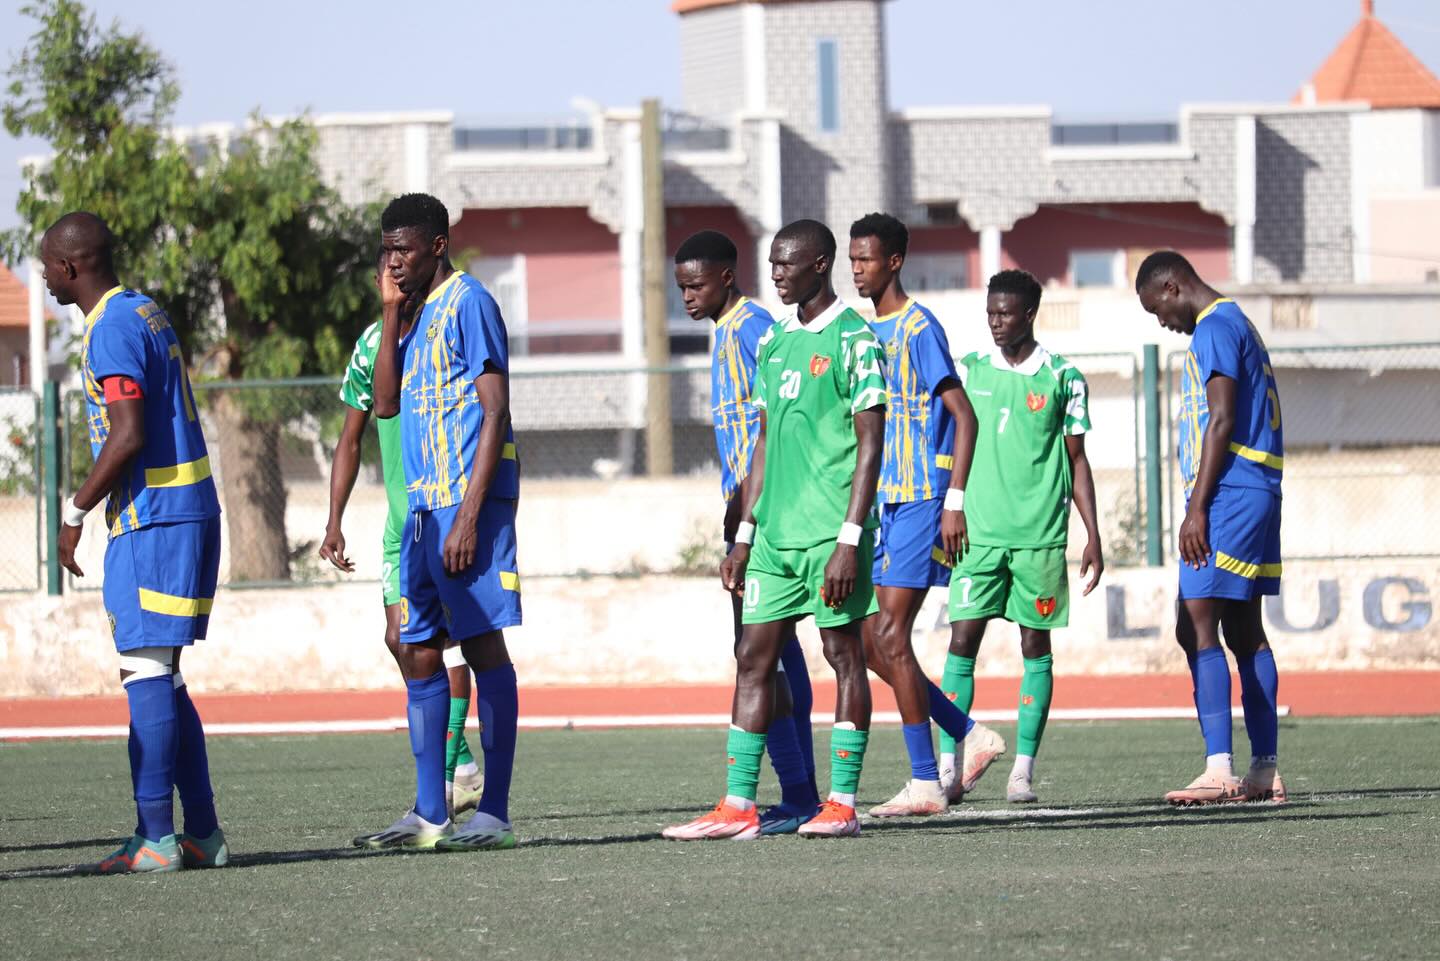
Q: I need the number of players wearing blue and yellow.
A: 5